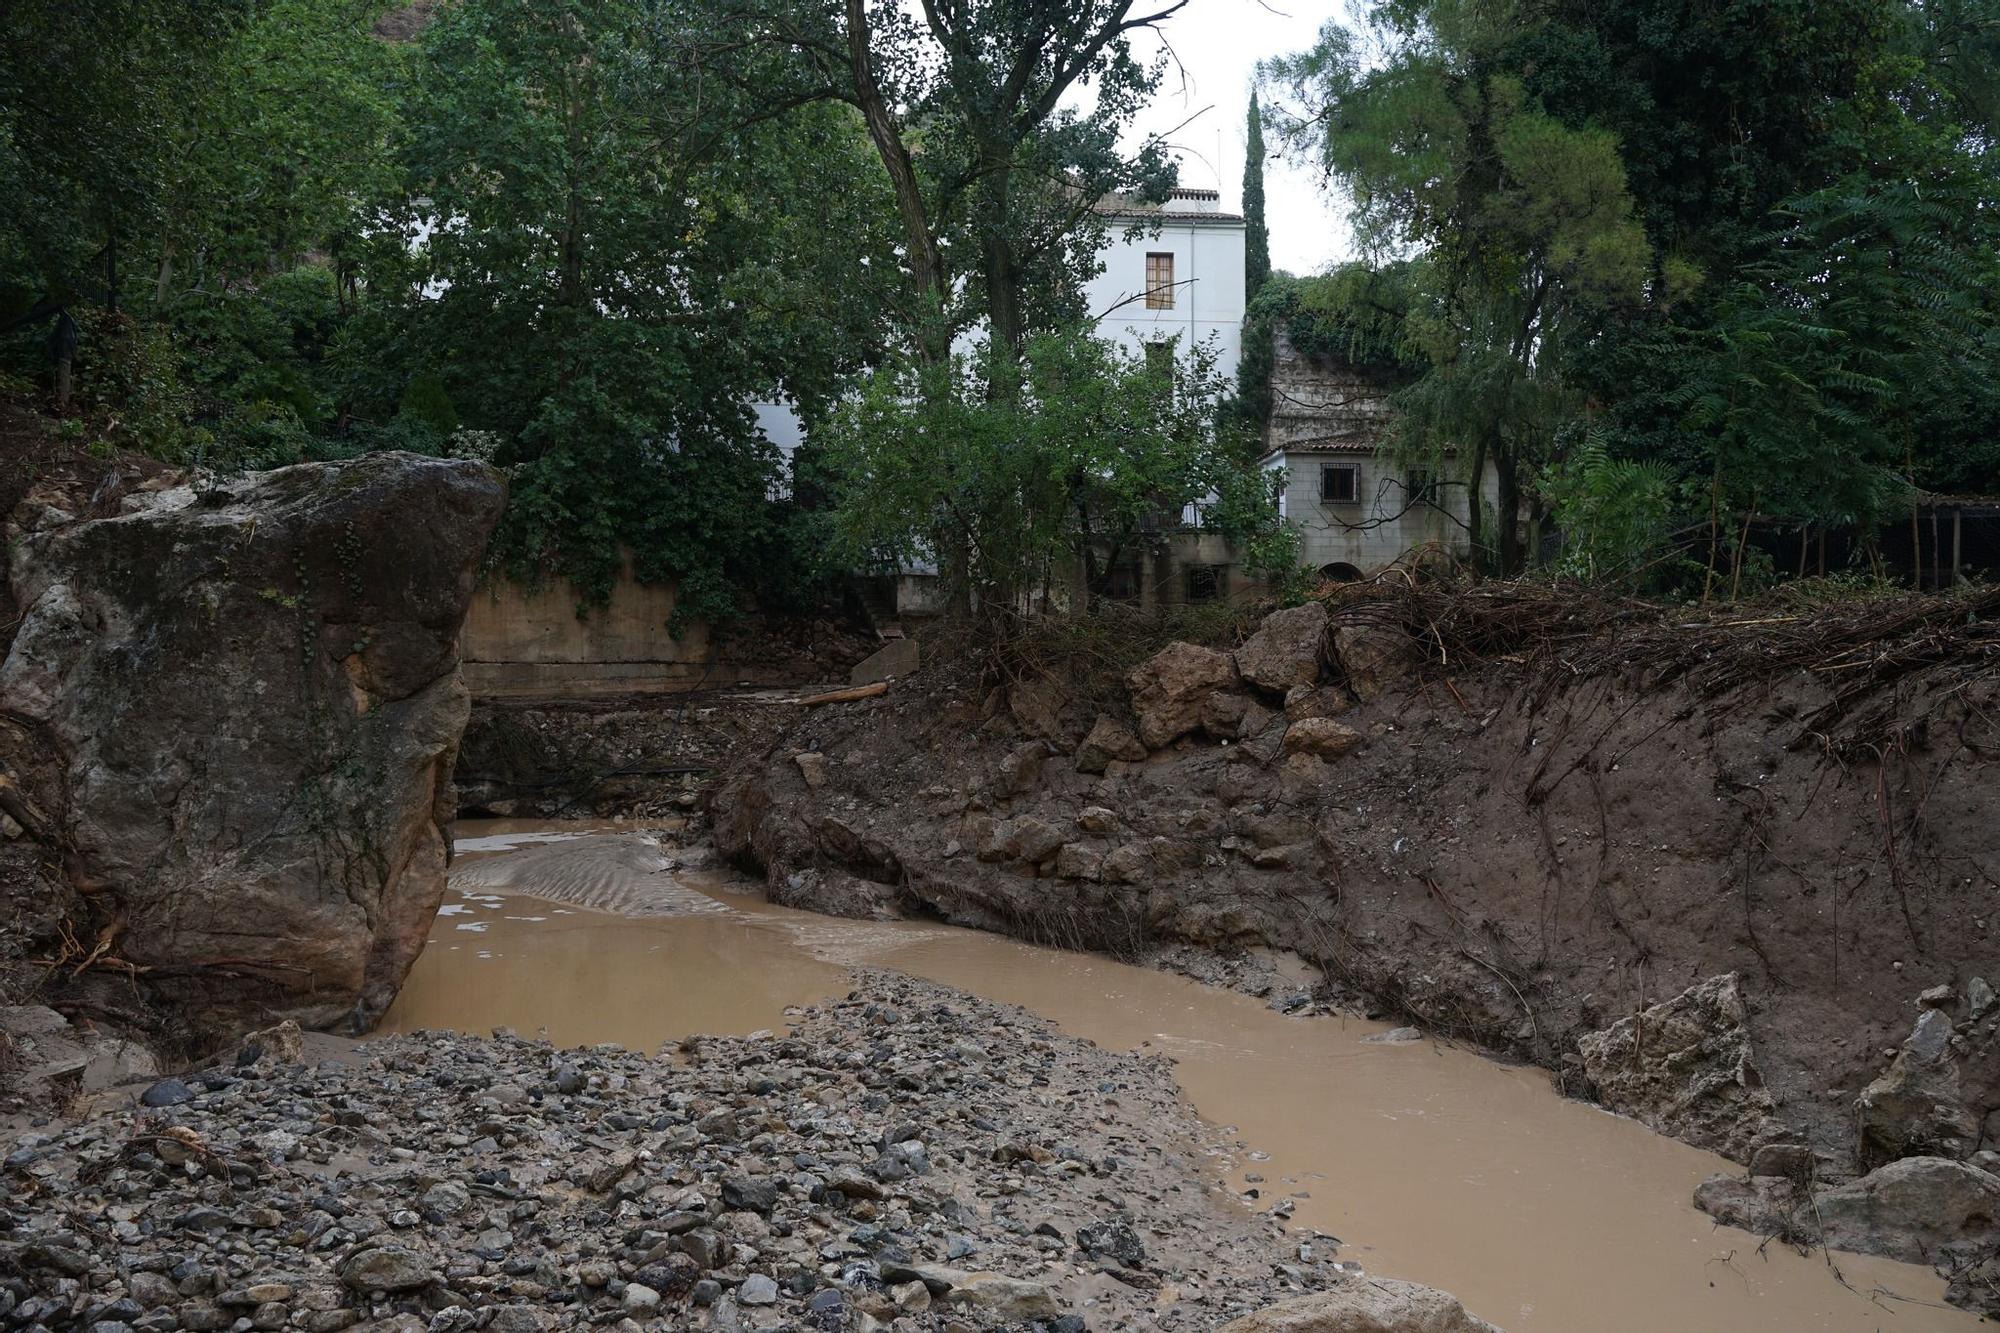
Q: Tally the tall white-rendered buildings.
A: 1